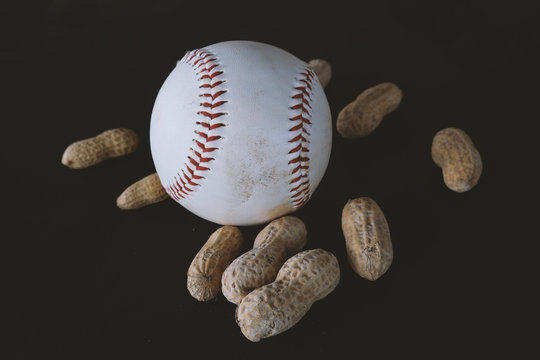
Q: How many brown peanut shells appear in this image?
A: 9